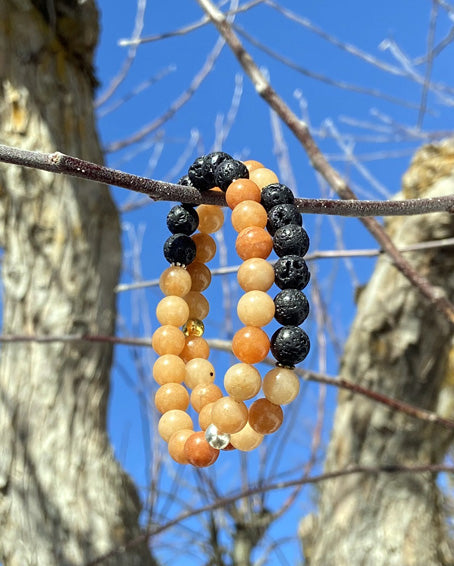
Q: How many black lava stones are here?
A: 12